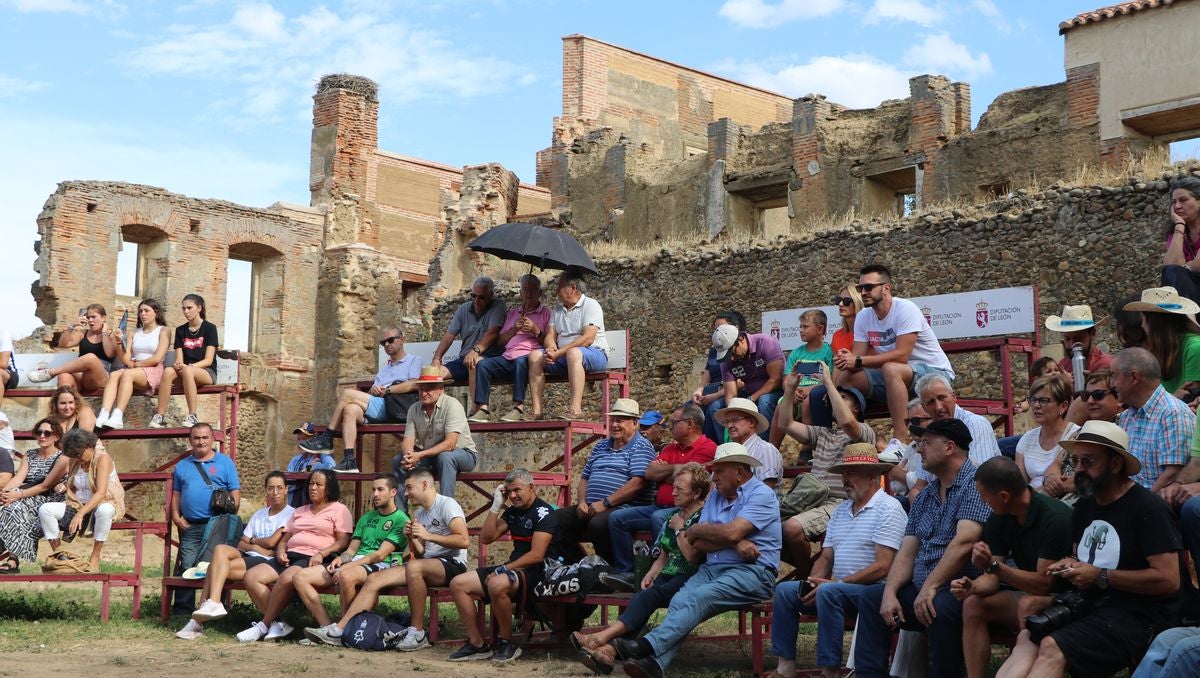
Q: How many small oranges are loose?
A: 0